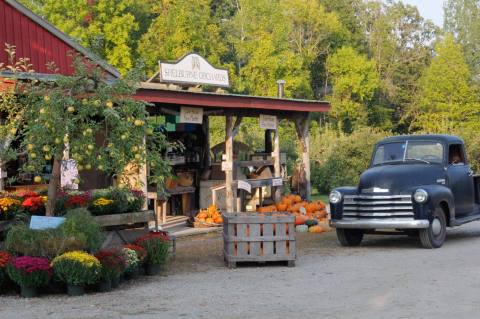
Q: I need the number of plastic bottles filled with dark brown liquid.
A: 0